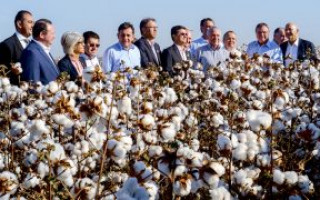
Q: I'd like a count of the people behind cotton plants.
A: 14